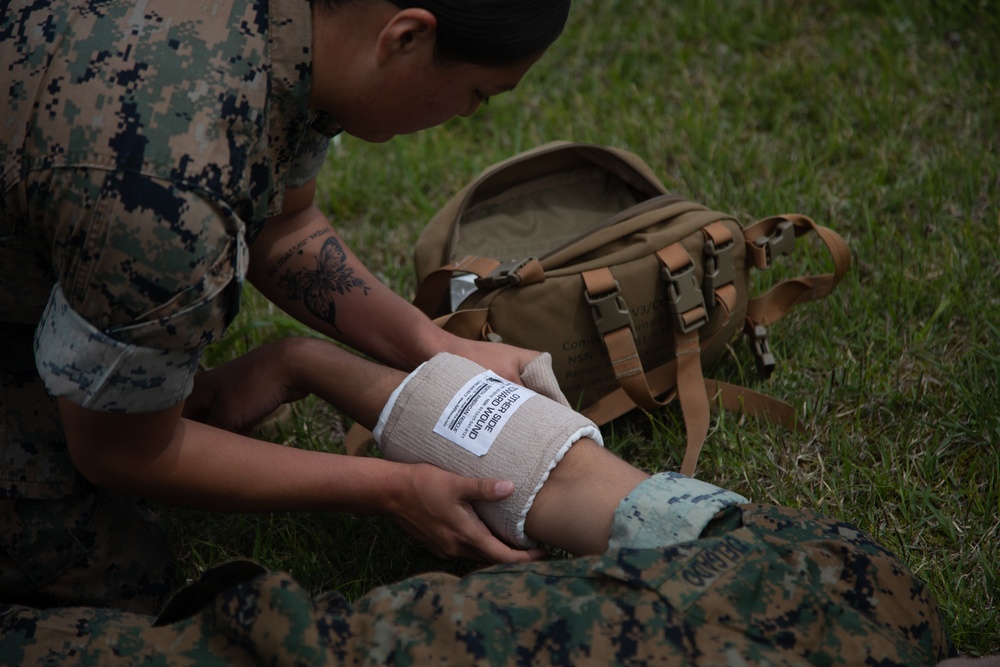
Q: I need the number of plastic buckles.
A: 6